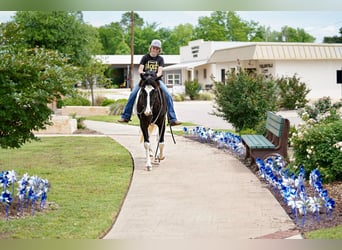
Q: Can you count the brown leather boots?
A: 2